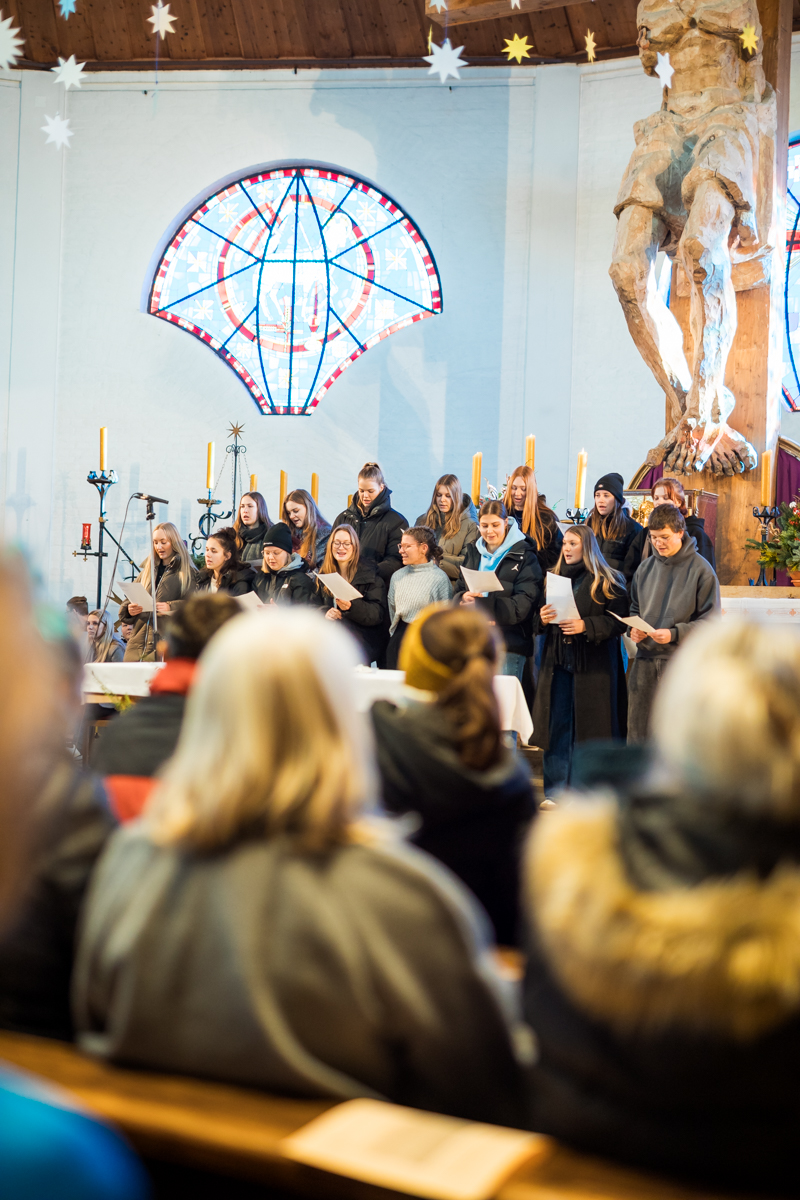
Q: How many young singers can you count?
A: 15